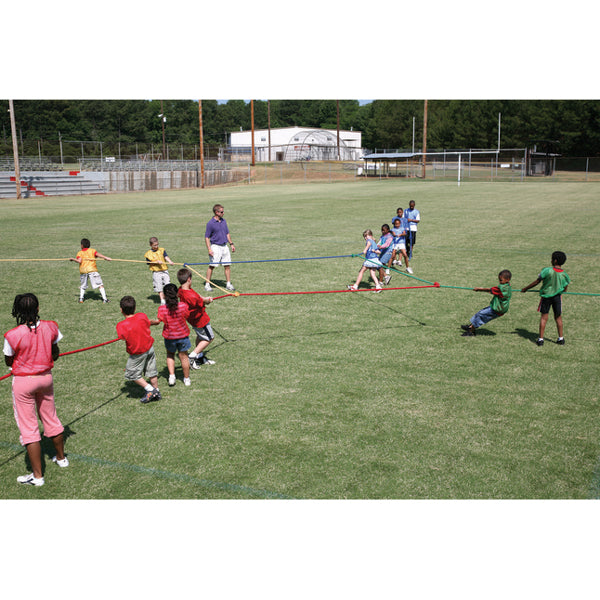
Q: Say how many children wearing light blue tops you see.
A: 5